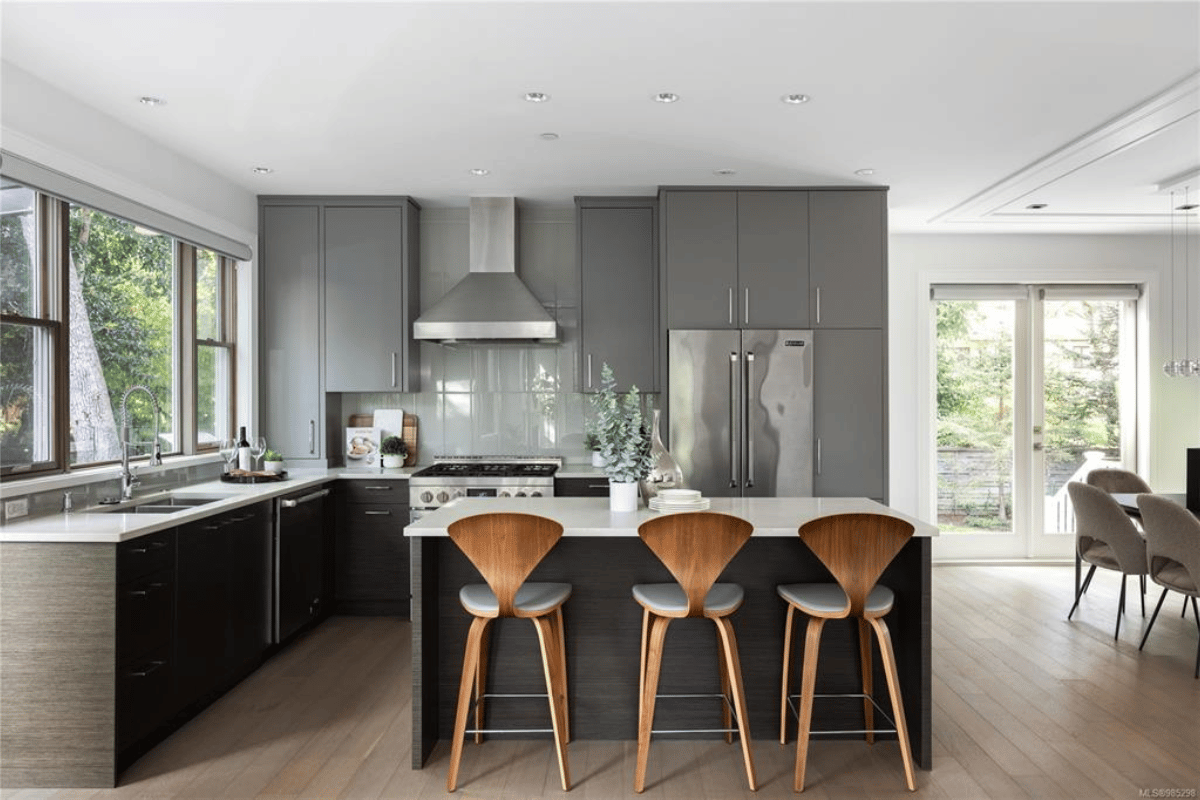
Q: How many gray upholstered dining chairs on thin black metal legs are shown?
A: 3